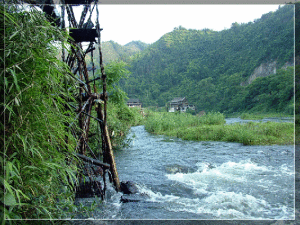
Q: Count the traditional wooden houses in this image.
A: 2